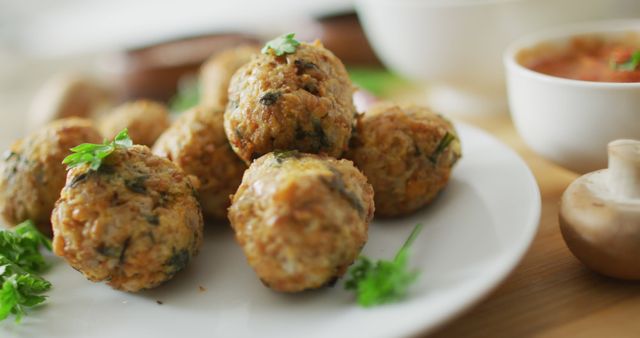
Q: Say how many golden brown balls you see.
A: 8